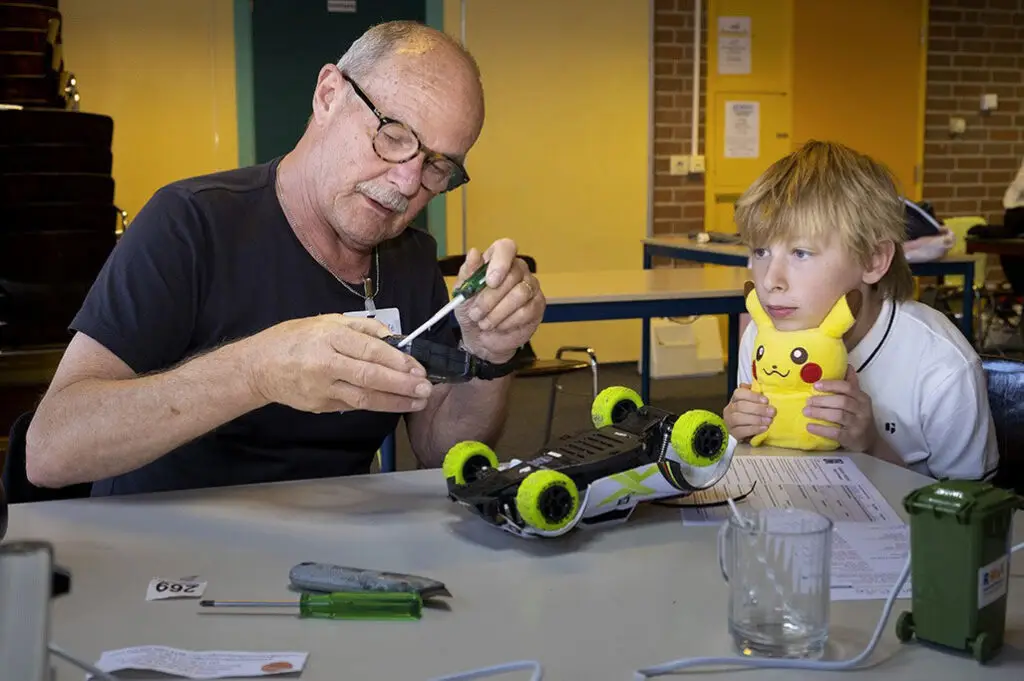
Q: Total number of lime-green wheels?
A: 4